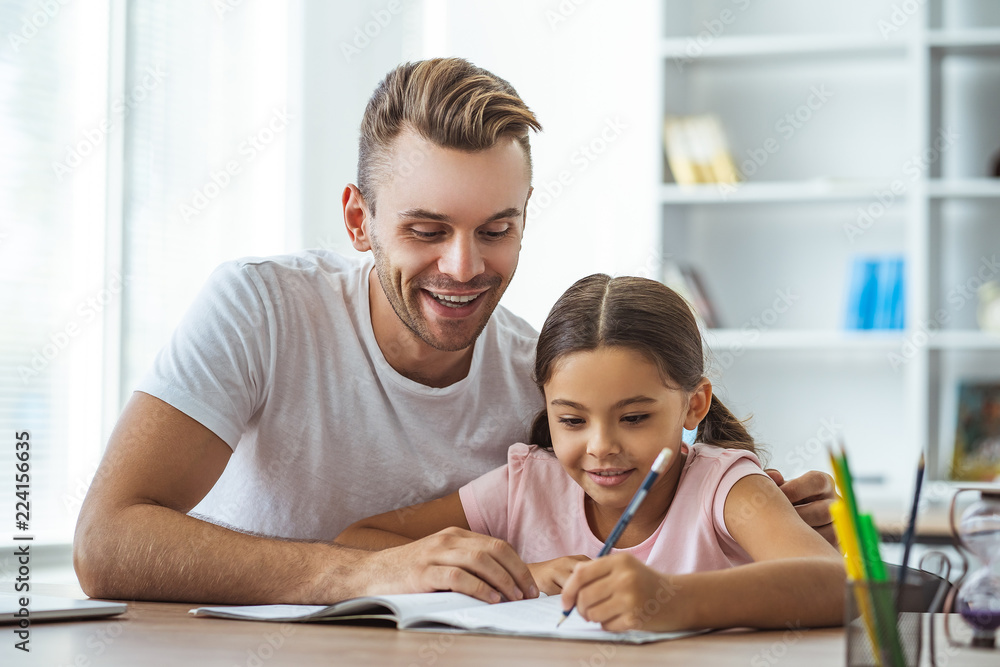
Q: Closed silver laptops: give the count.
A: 1